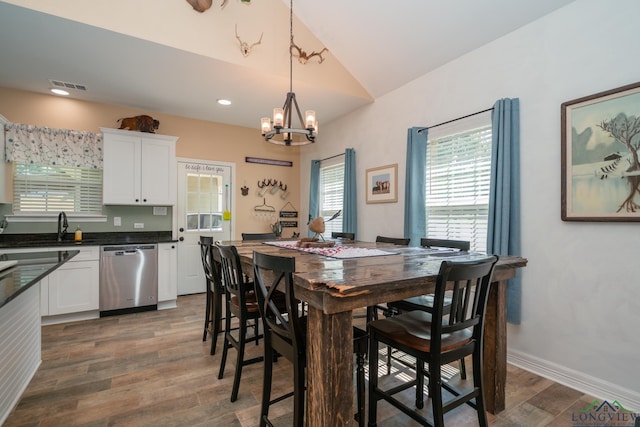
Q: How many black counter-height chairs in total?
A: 8